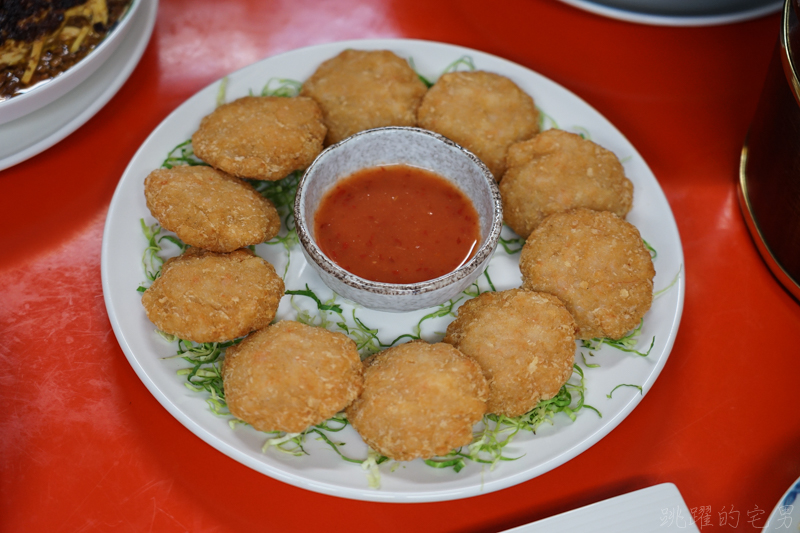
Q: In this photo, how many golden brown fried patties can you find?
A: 10